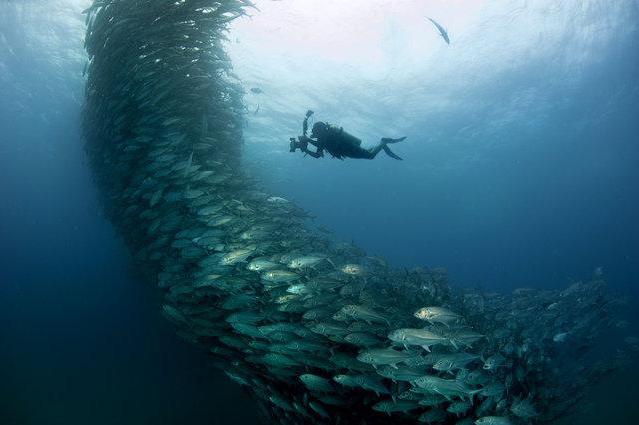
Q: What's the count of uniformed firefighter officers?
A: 0